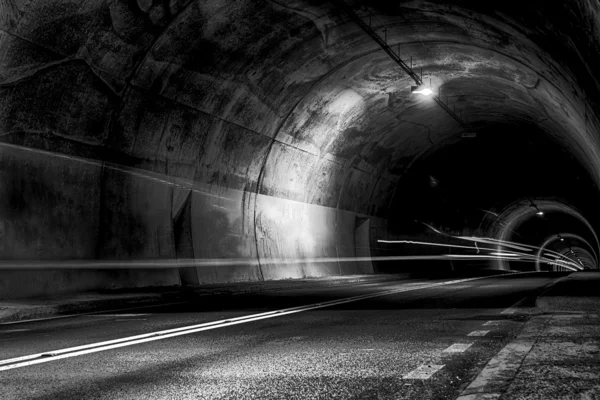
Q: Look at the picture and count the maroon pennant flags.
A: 0